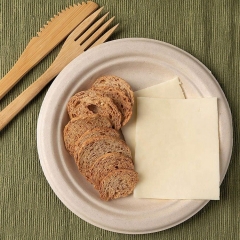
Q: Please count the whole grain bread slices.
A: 8